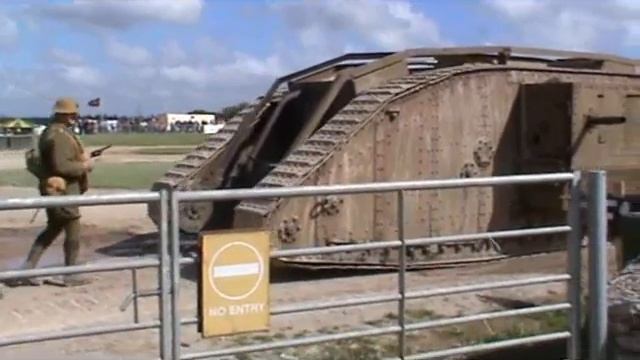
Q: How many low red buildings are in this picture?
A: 0